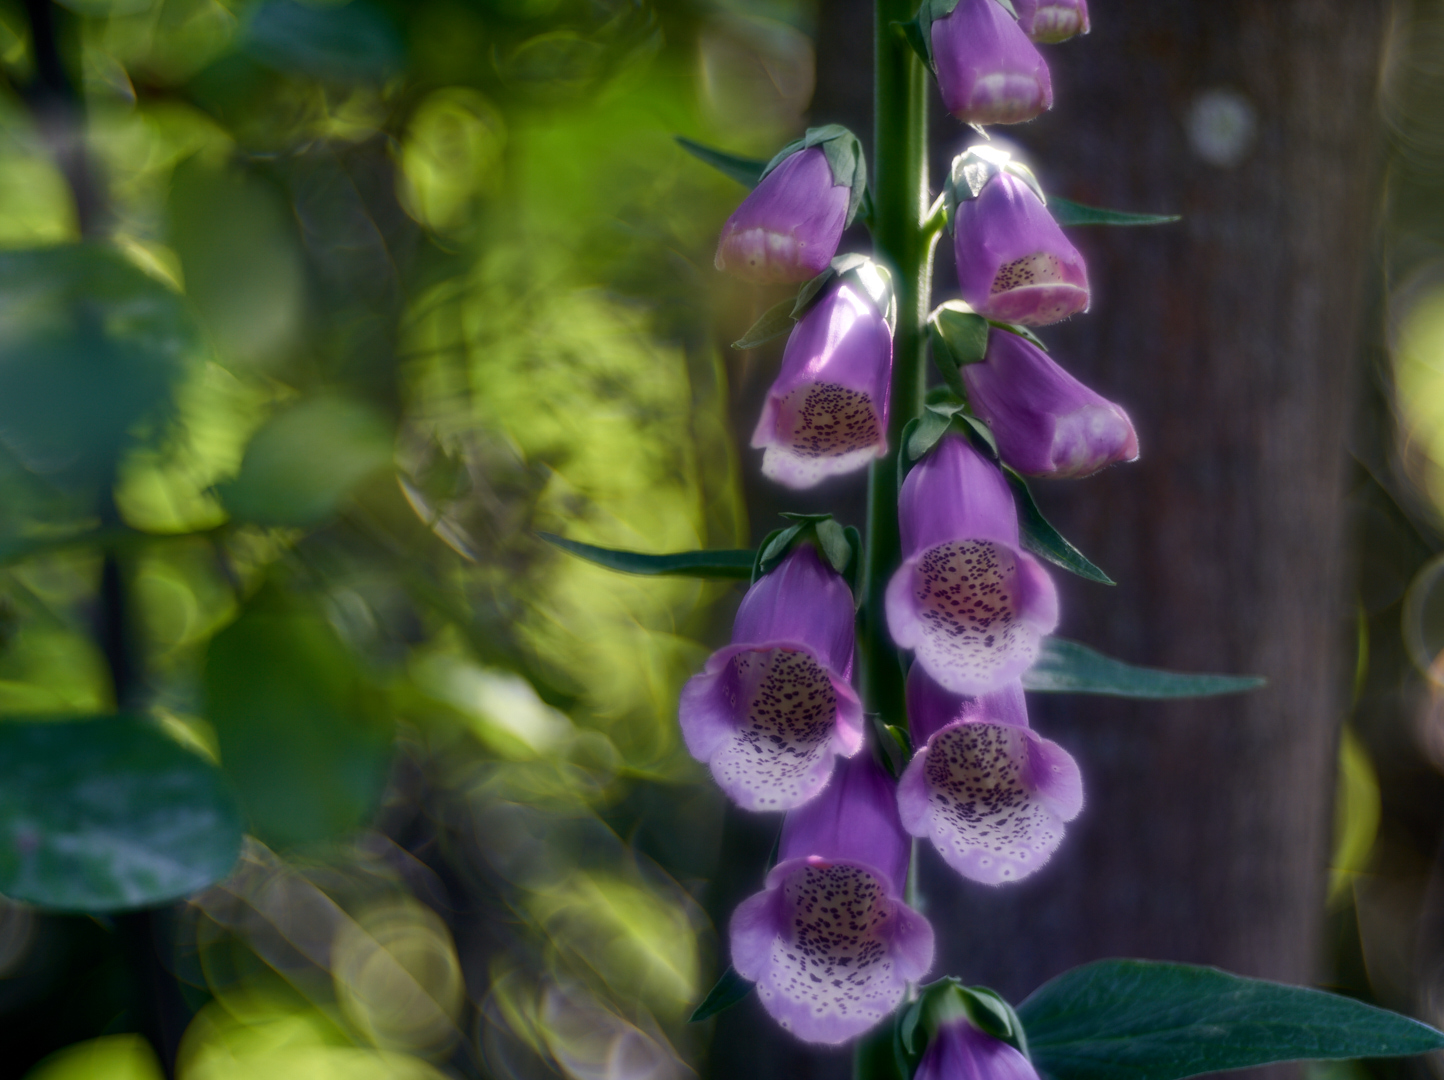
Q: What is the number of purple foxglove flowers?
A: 11